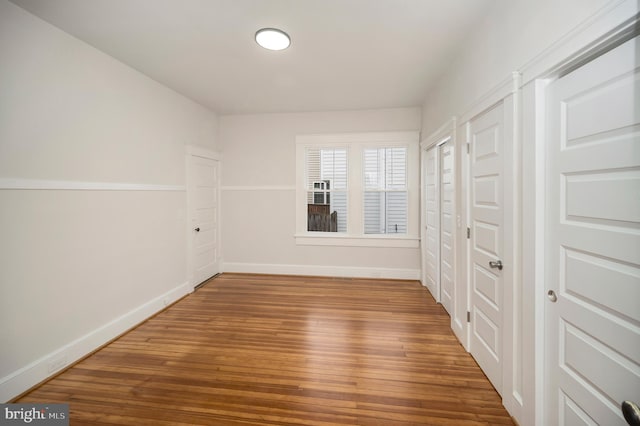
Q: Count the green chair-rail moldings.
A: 0